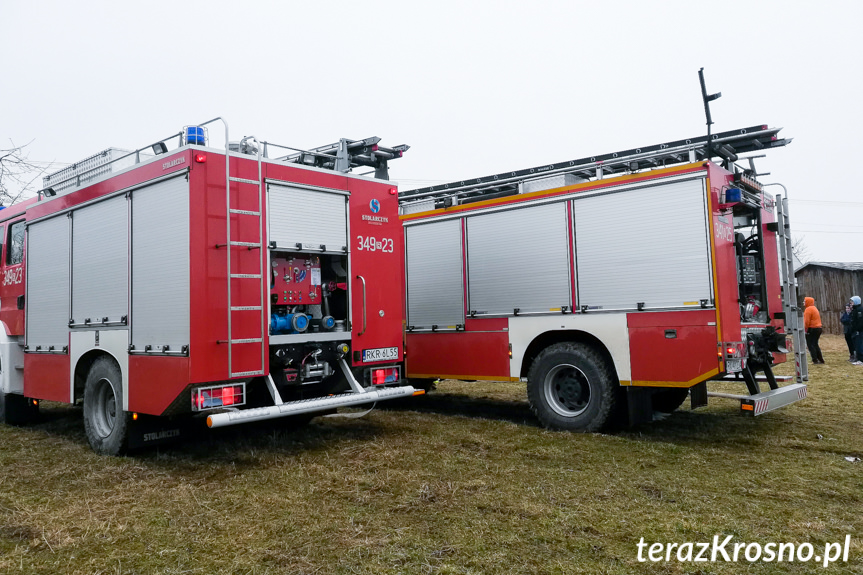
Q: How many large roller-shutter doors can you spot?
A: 7